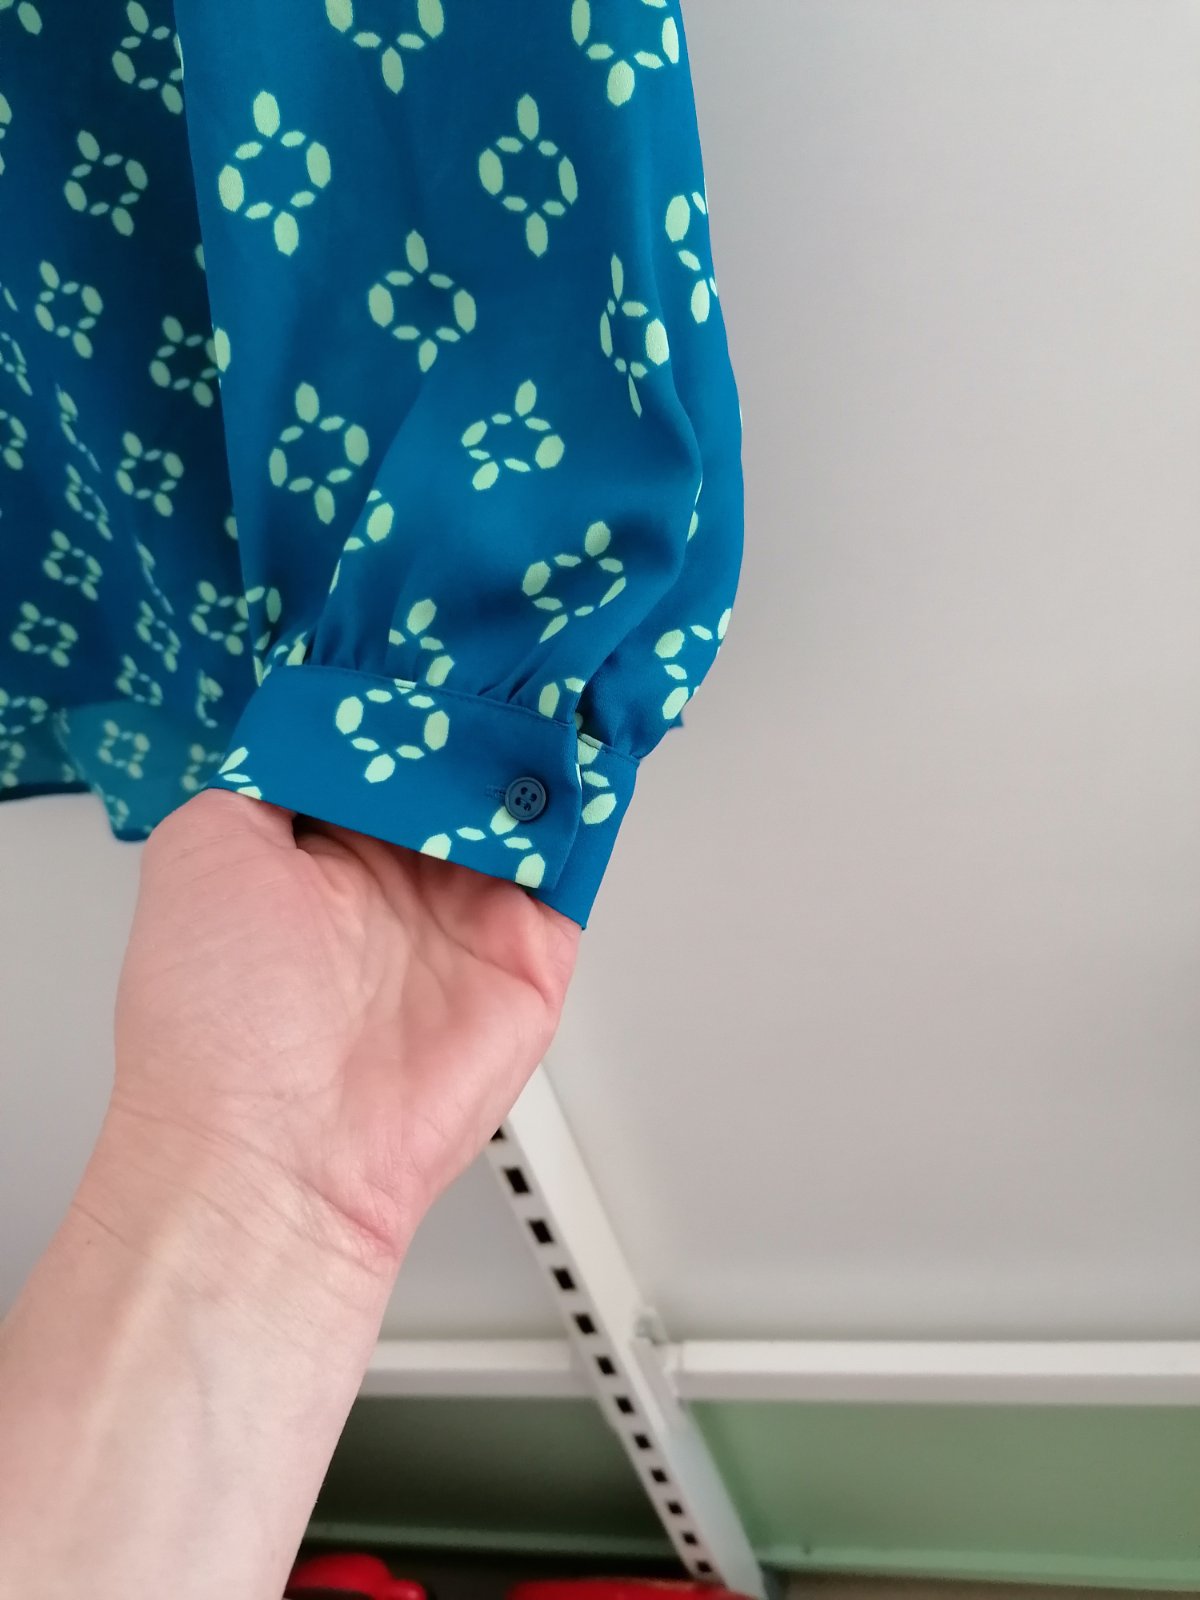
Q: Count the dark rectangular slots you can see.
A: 12